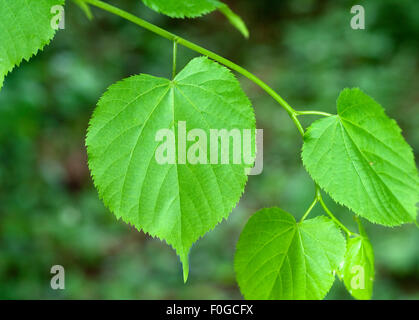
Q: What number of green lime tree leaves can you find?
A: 6